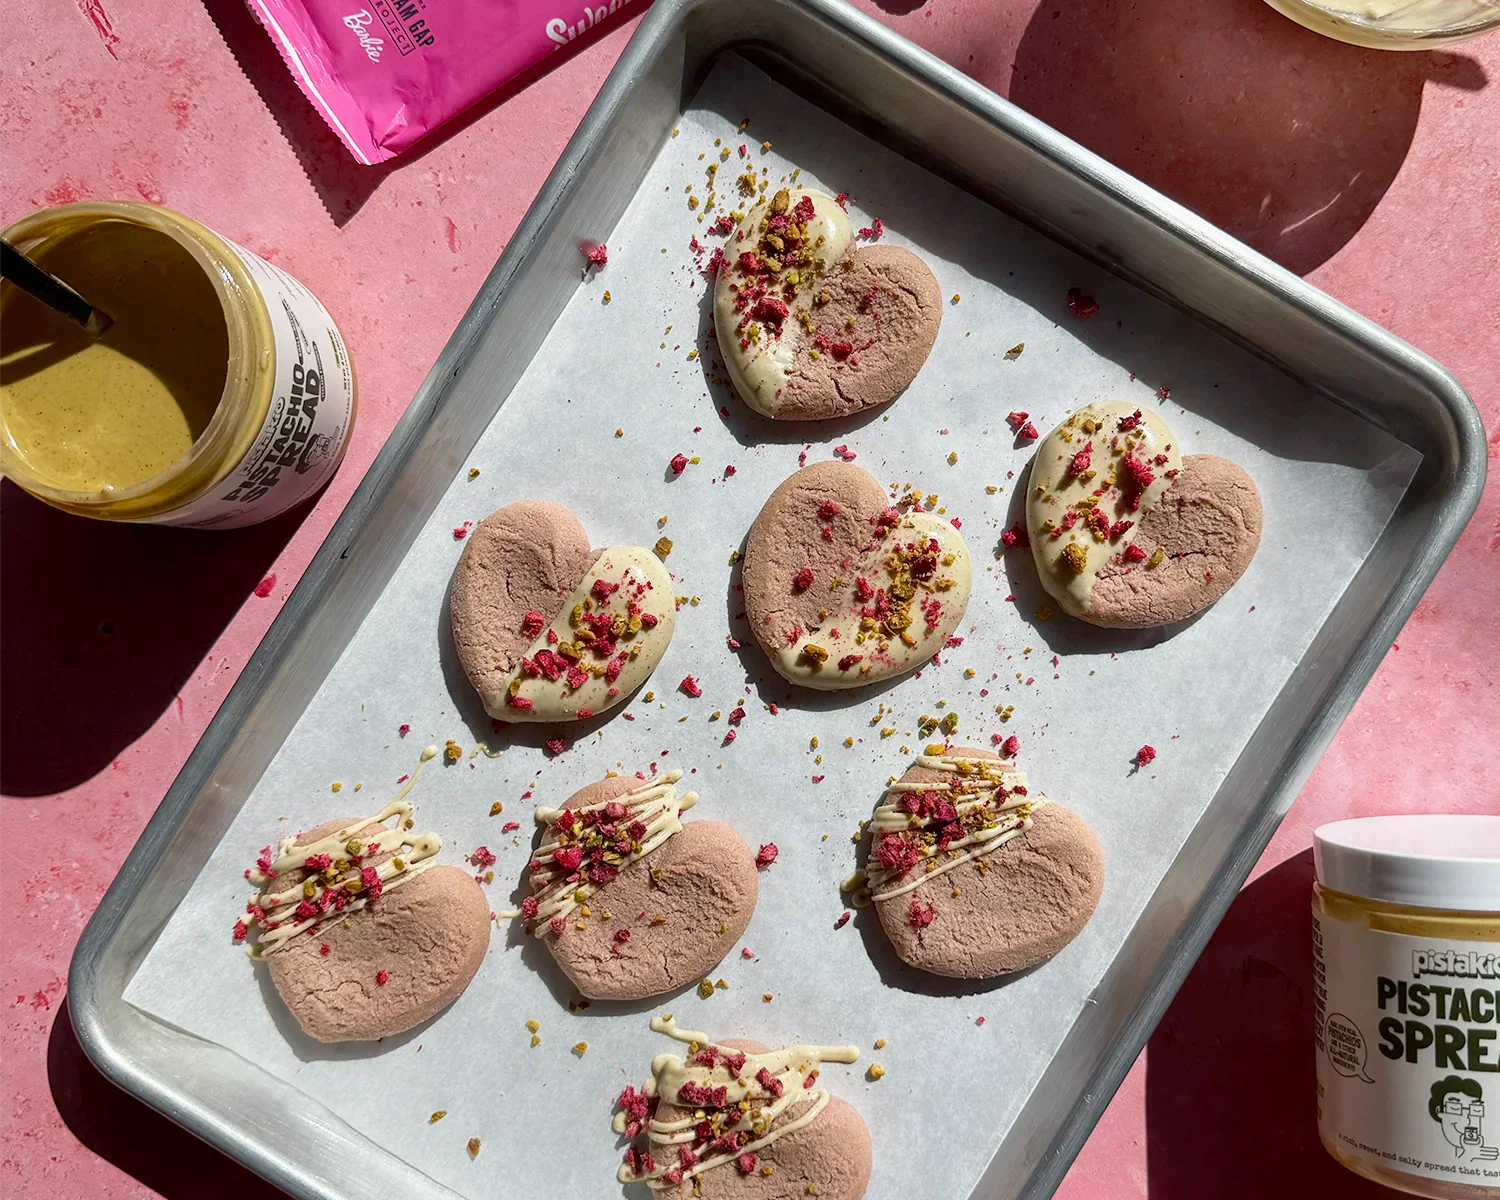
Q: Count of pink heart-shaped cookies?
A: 8